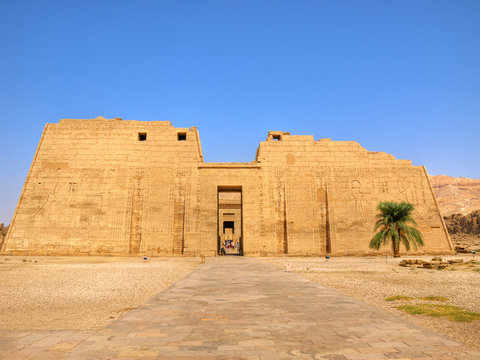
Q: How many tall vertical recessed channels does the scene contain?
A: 4